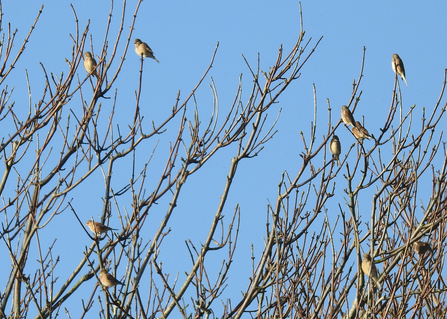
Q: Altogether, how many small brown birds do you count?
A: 10